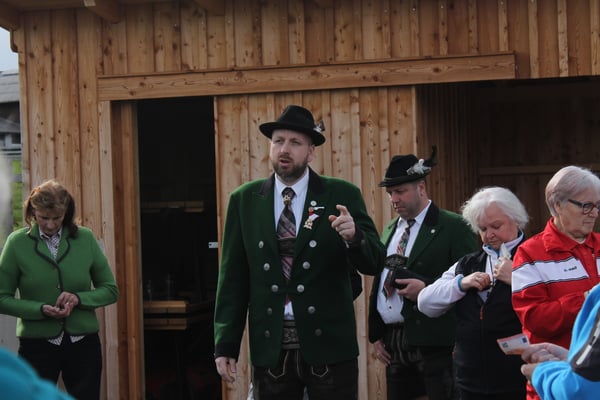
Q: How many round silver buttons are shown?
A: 10